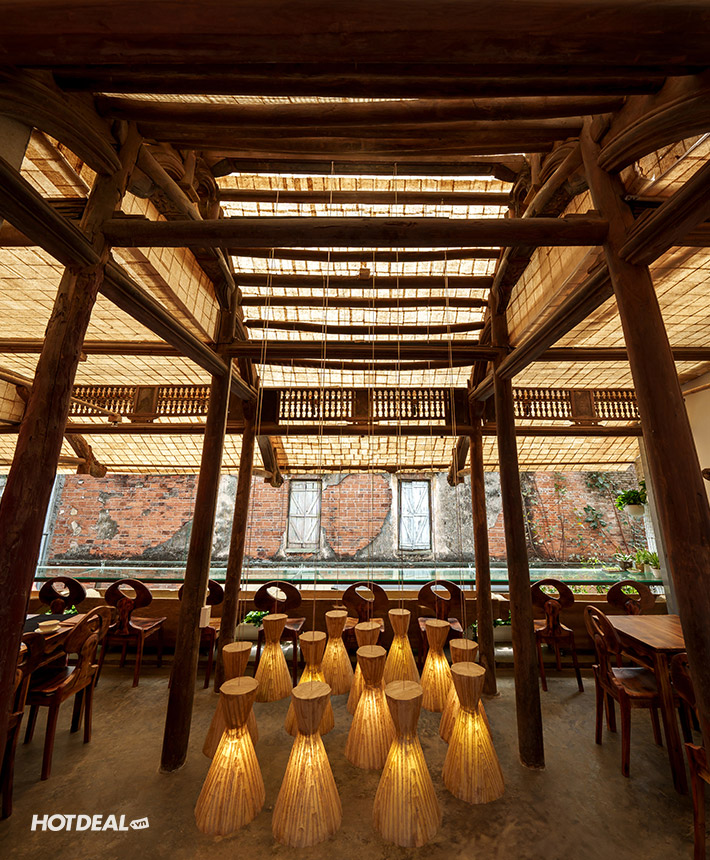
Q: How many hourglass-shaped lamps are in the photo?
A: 13